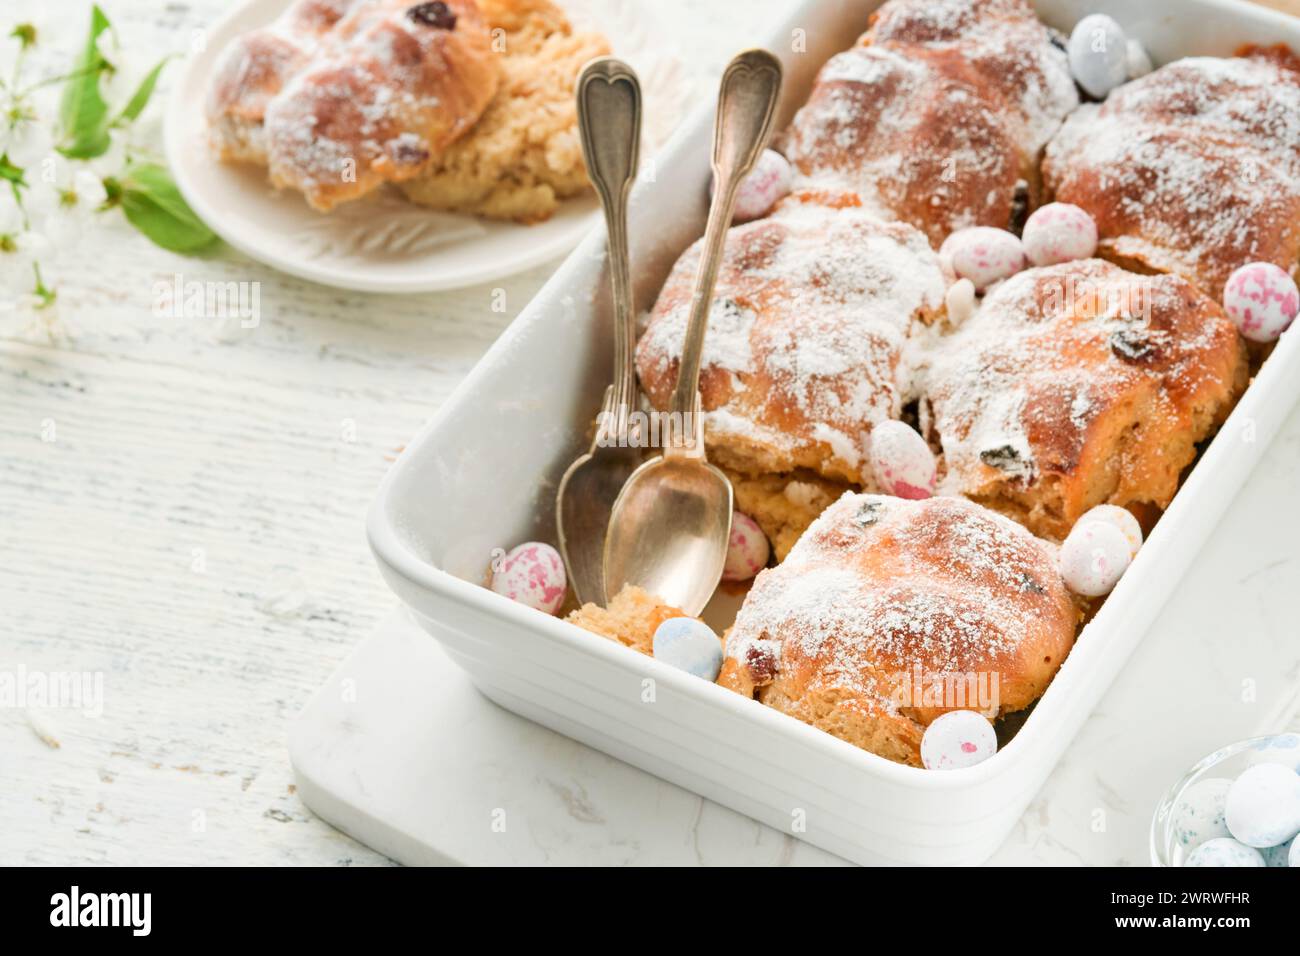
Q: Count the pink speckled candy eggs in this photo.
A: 9